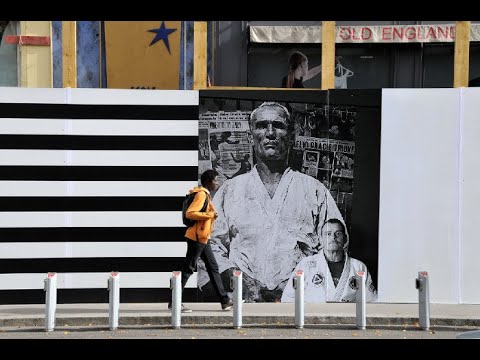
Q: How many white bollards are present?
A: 7